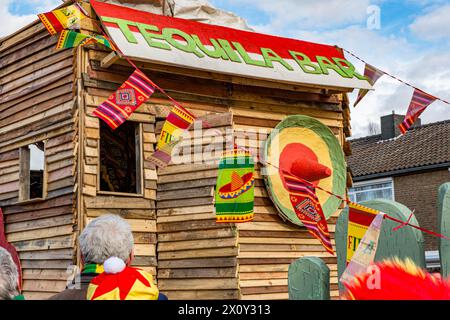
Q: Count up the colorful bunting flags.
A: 9